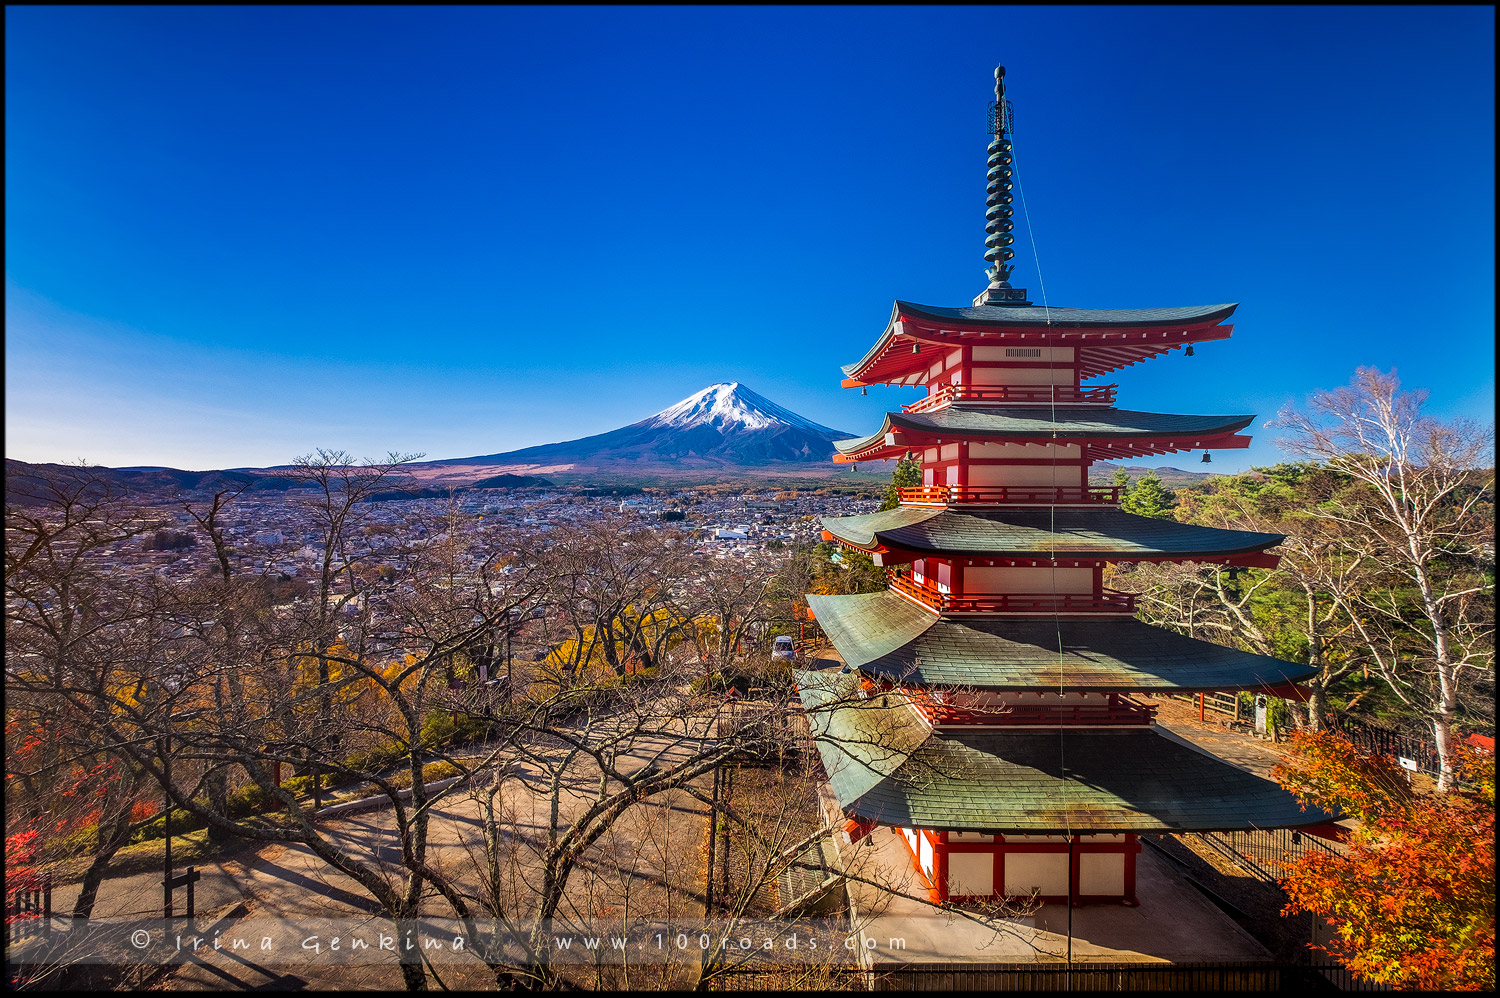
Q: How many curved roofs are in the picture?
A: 5